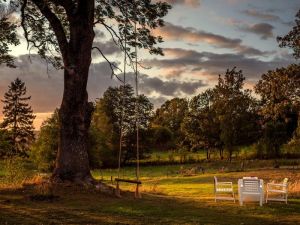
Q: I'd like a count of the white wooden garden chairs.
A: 3